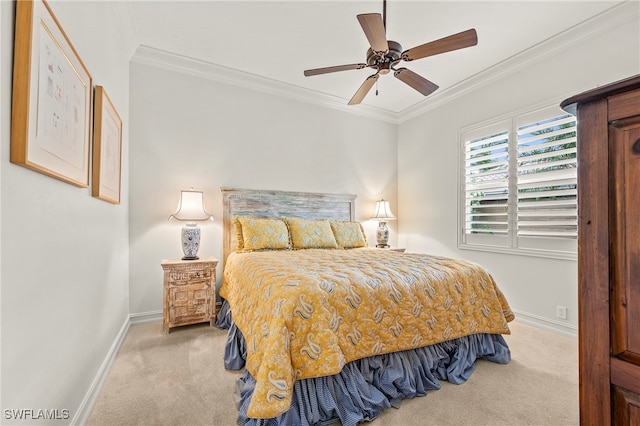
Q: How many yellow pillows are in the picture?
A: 3